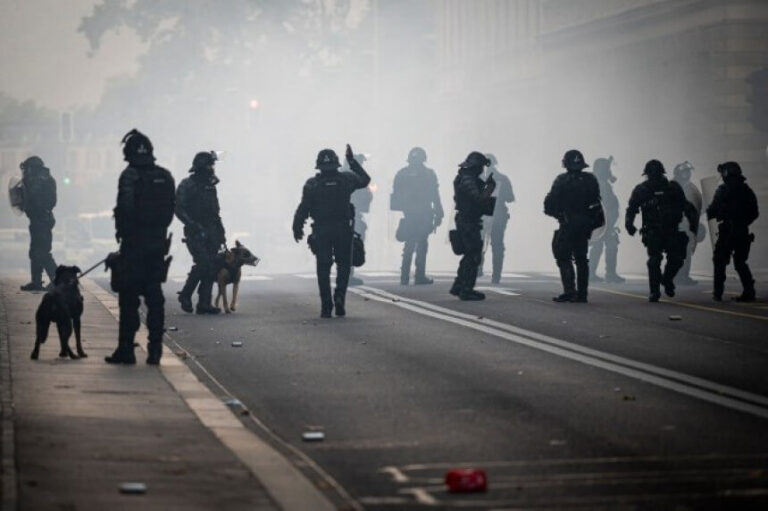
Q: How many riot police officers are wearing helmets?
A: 13